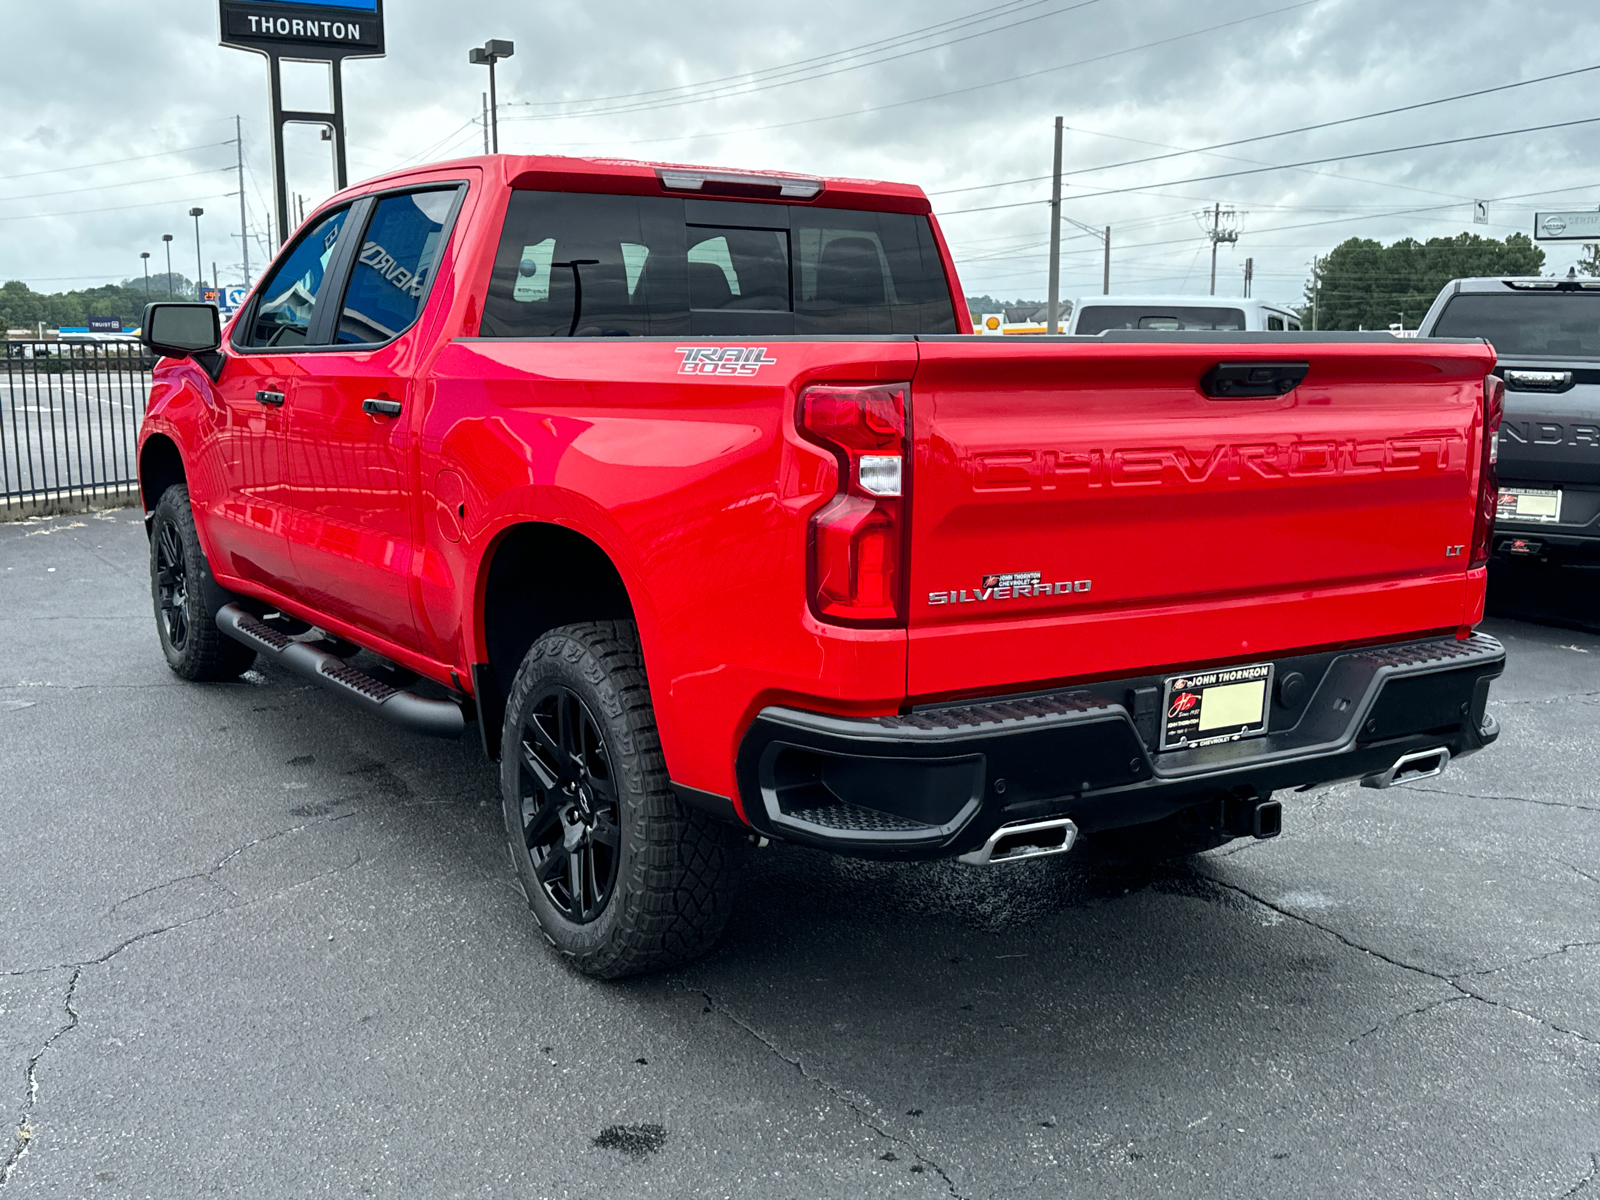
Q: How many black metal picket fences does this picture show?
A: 1